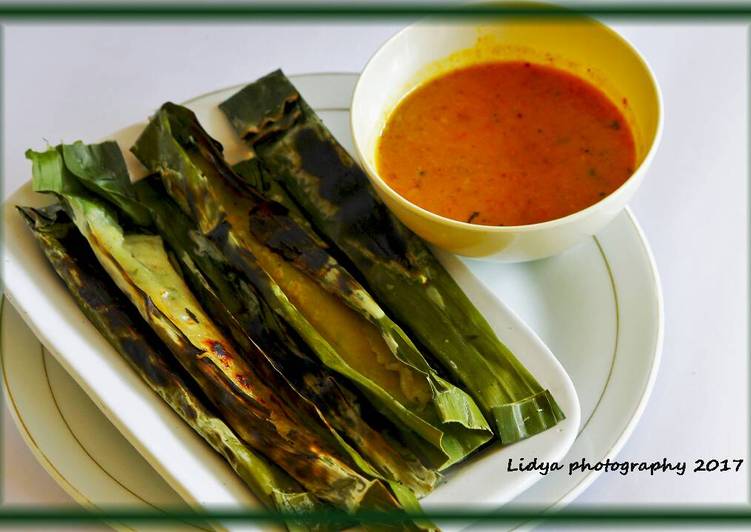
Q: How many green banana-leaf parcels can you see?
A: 5